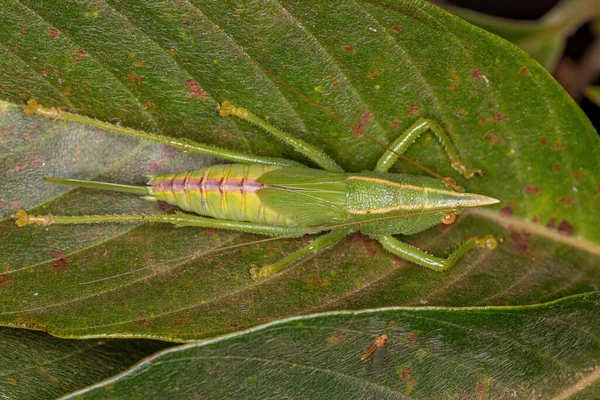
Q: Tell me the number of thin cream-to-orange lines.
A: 2